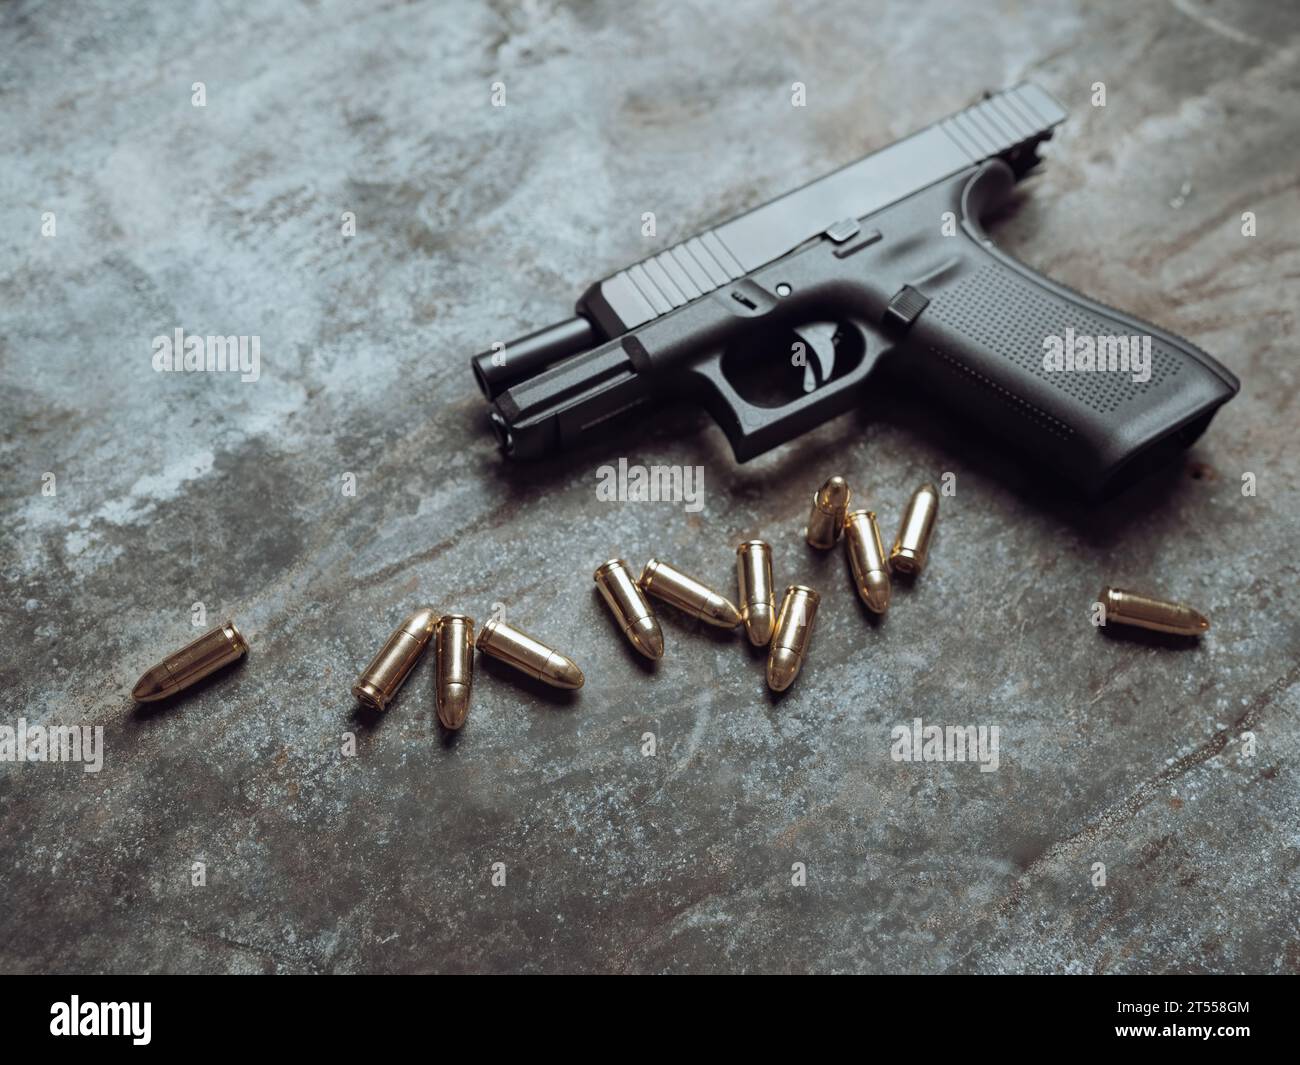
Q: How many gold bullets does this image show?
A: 12